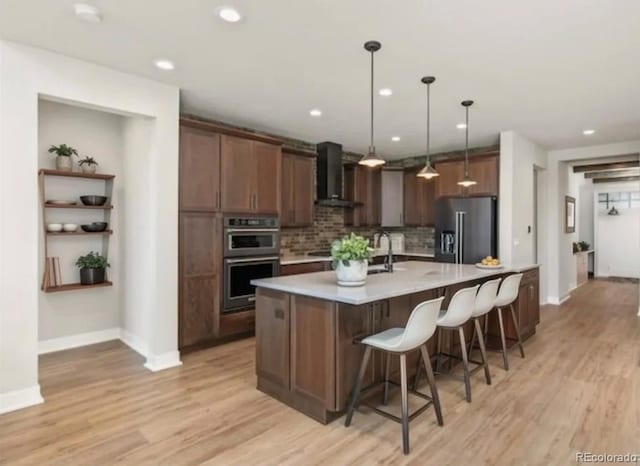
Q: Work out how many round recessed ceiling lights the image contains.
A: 7